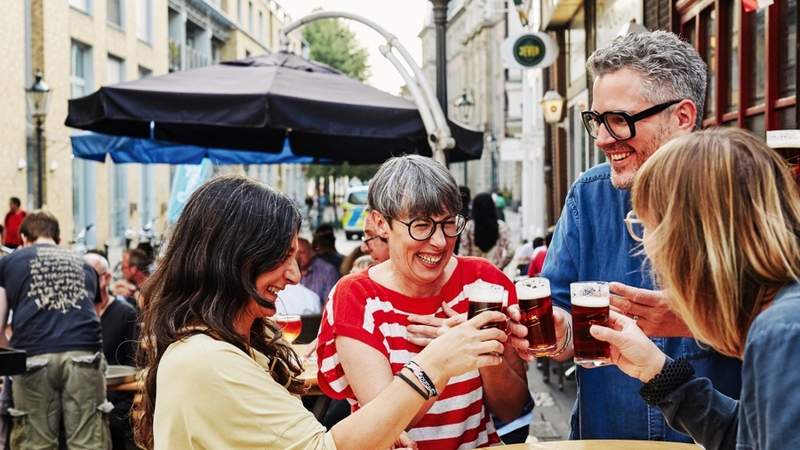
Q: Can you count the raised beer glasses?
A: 3